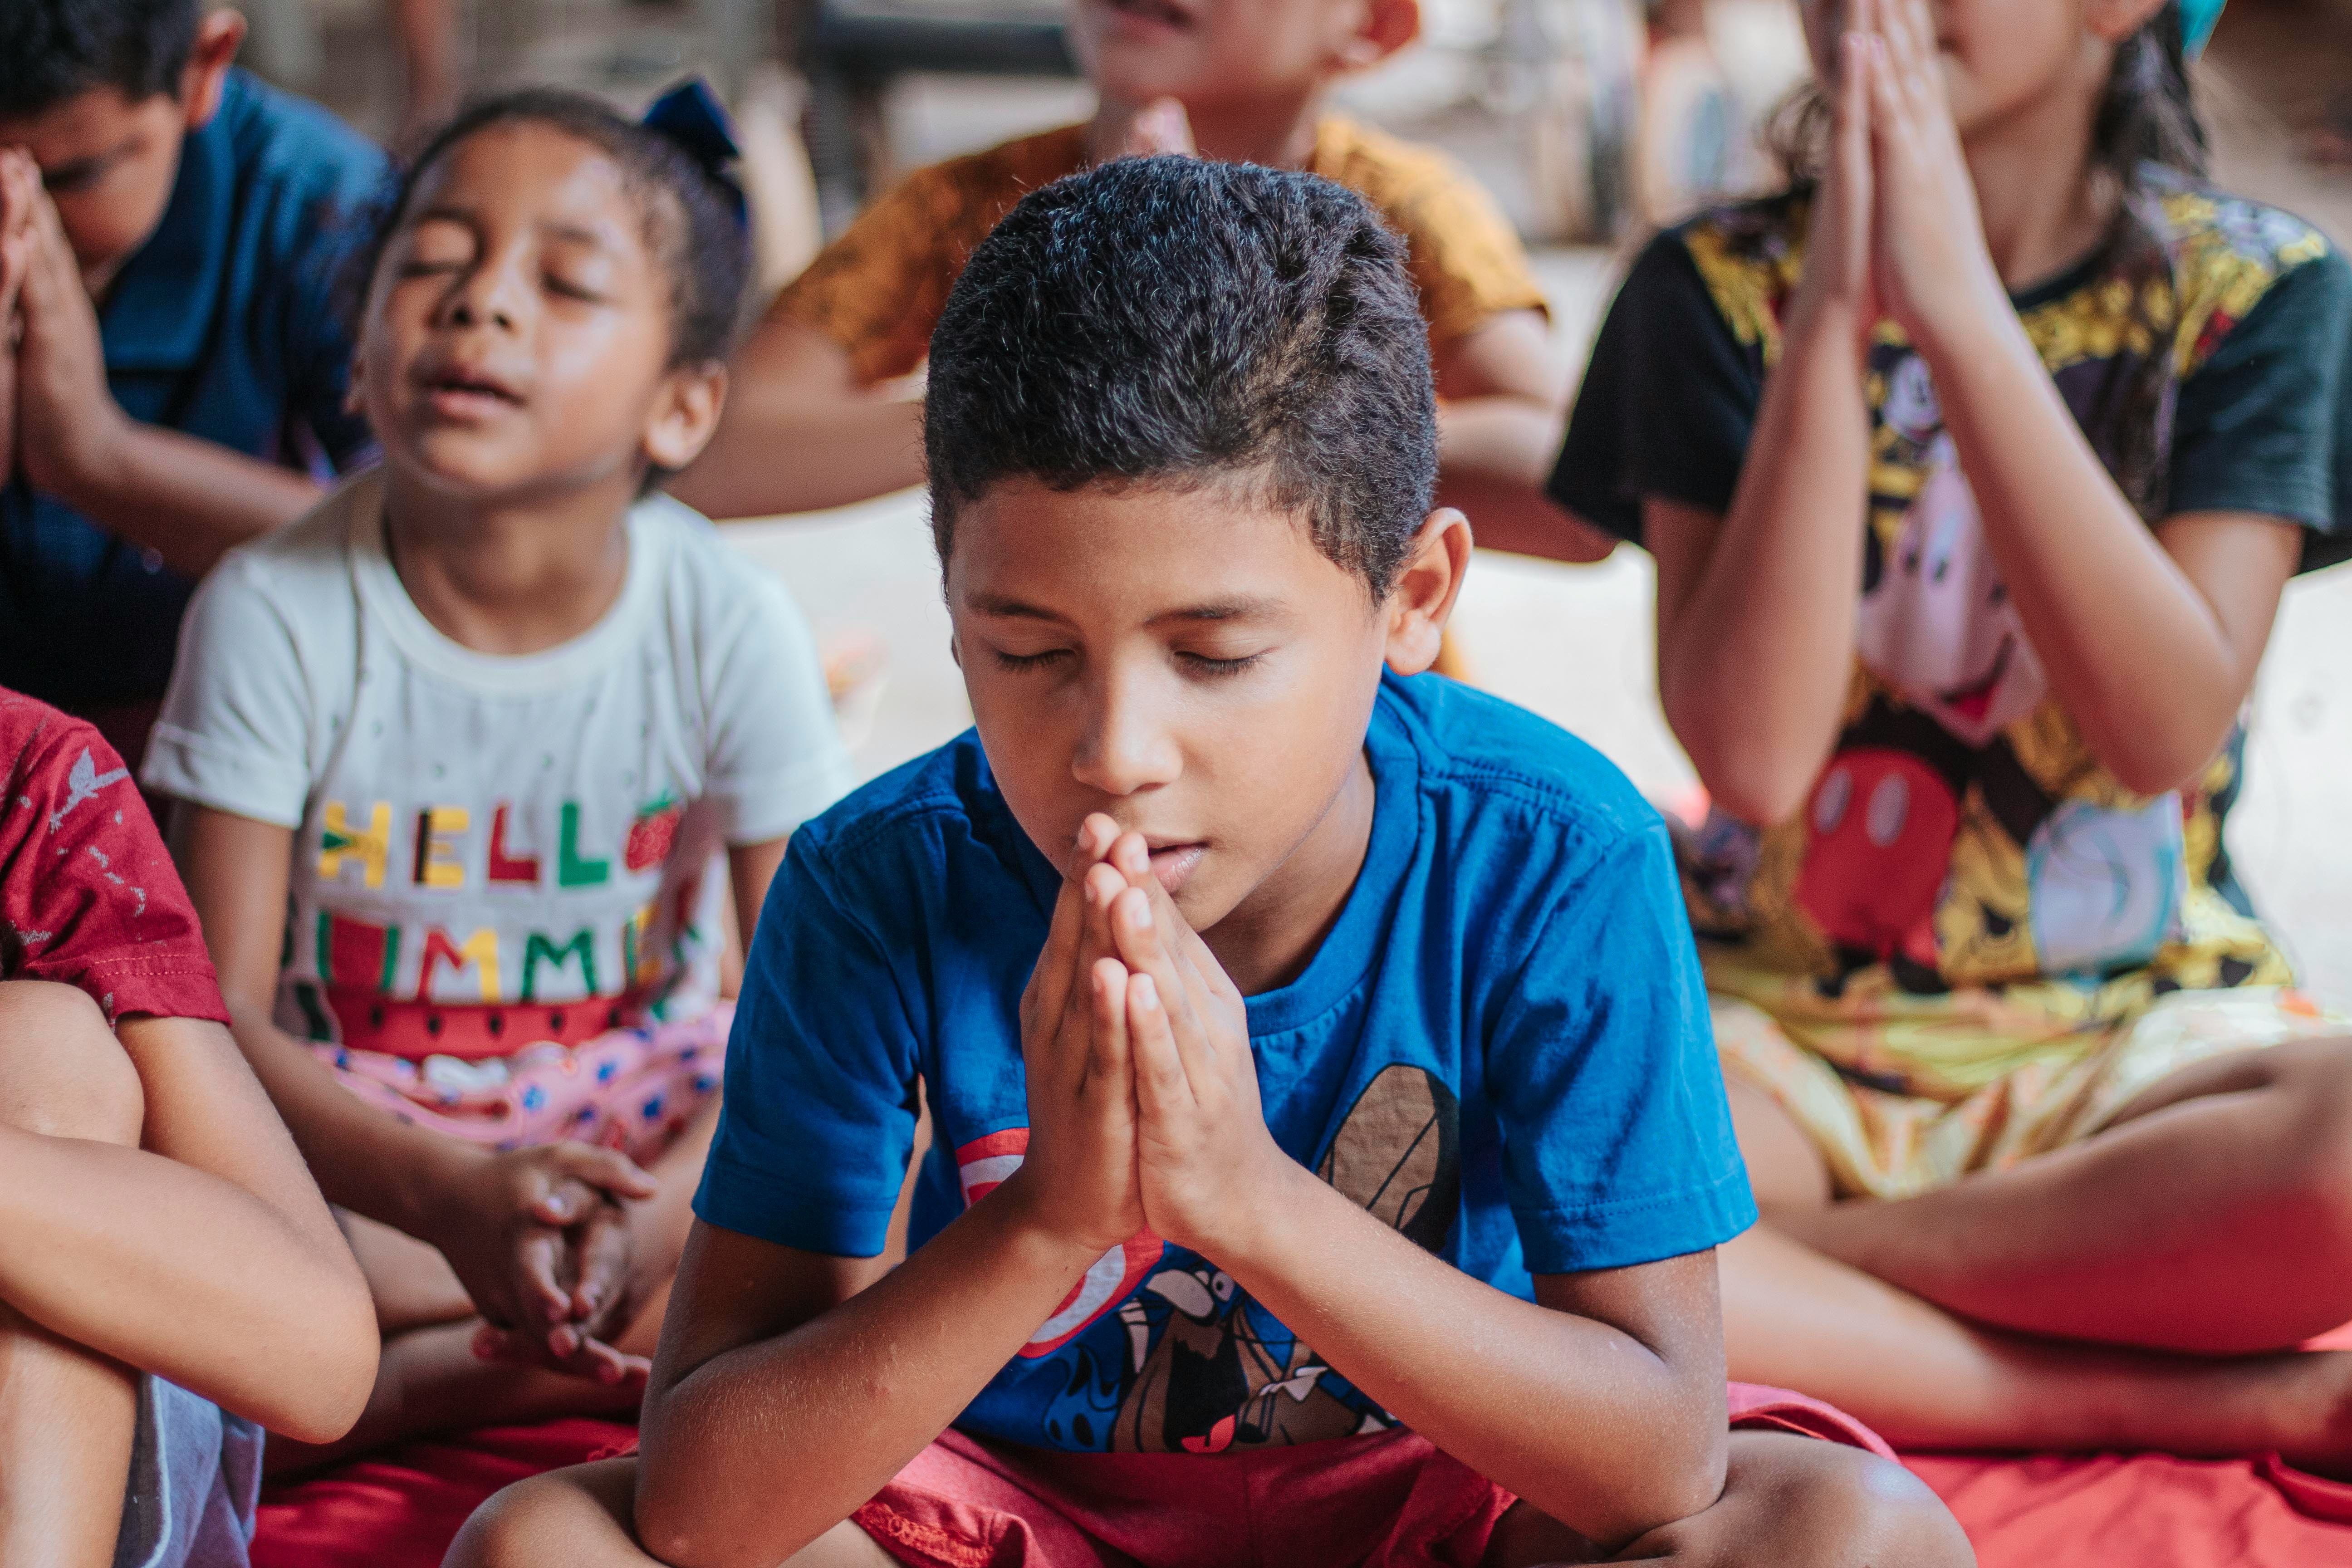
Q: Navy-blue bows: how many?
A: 1